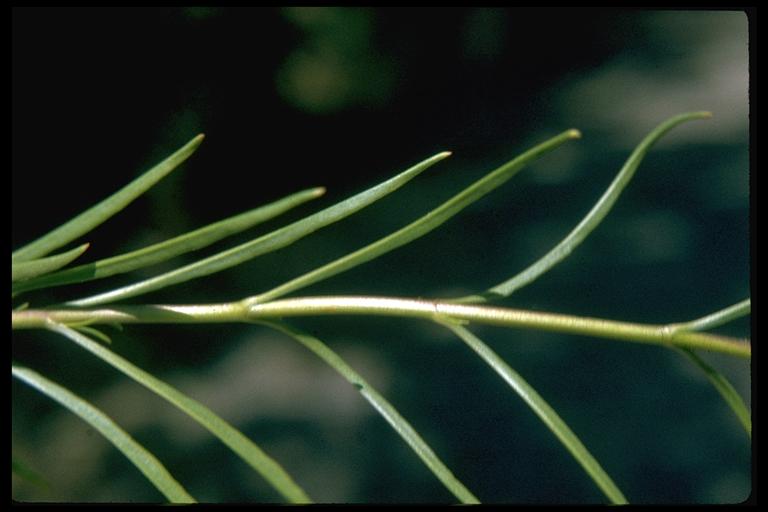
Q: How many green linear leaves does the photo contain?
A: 12